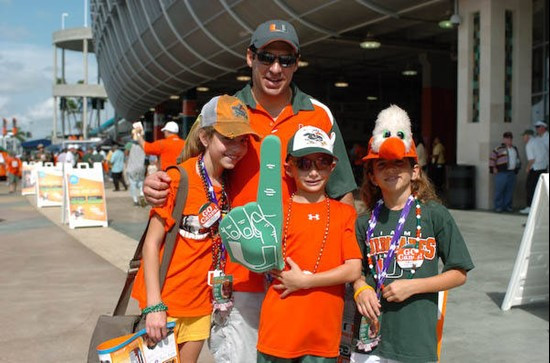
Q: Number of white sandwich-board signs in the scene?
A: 4